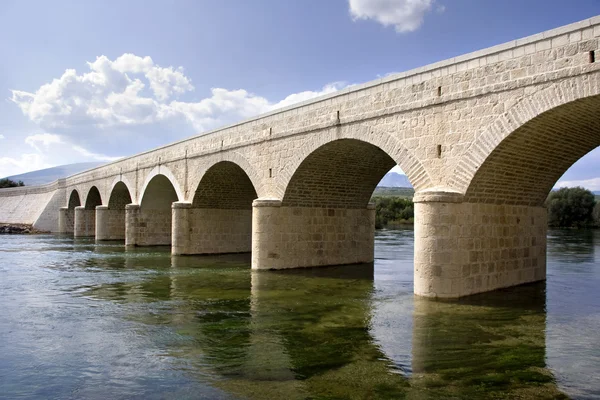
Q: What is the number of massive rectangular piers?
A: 7